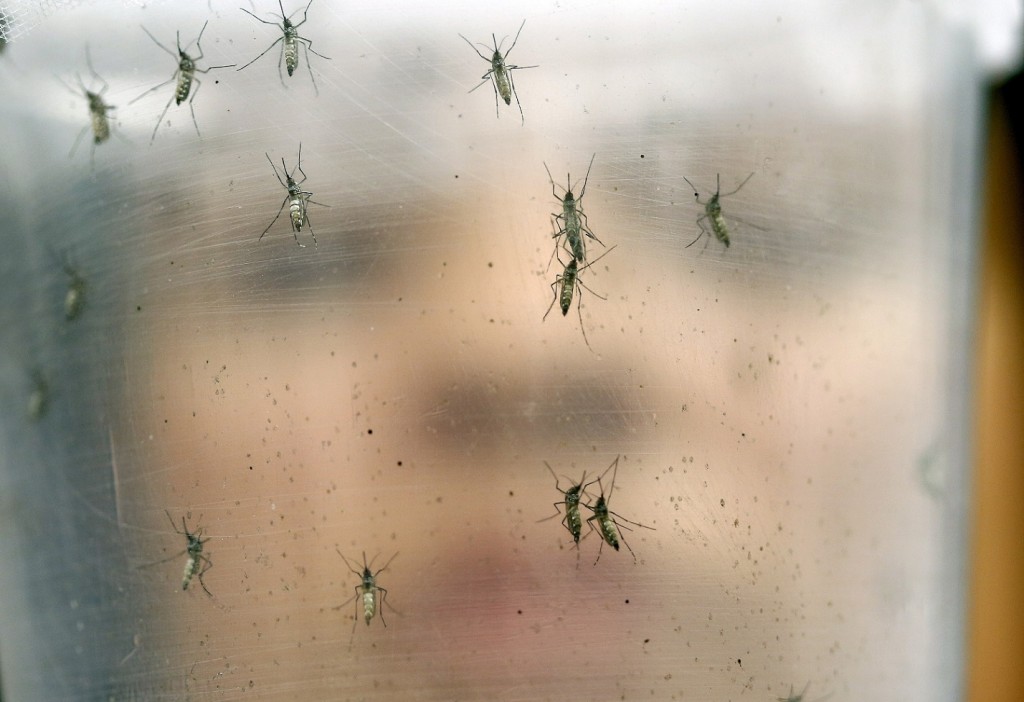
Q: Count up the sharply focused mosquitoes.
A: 11